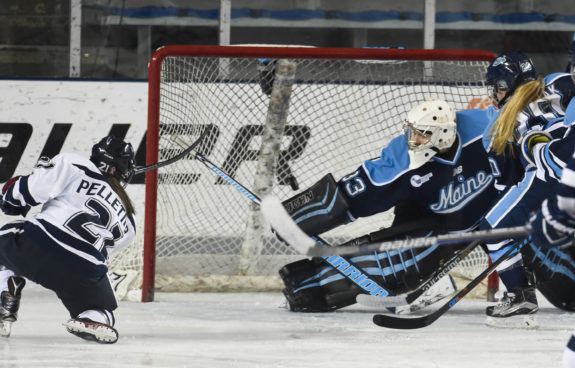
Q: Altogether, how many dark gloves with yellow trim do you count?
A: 1